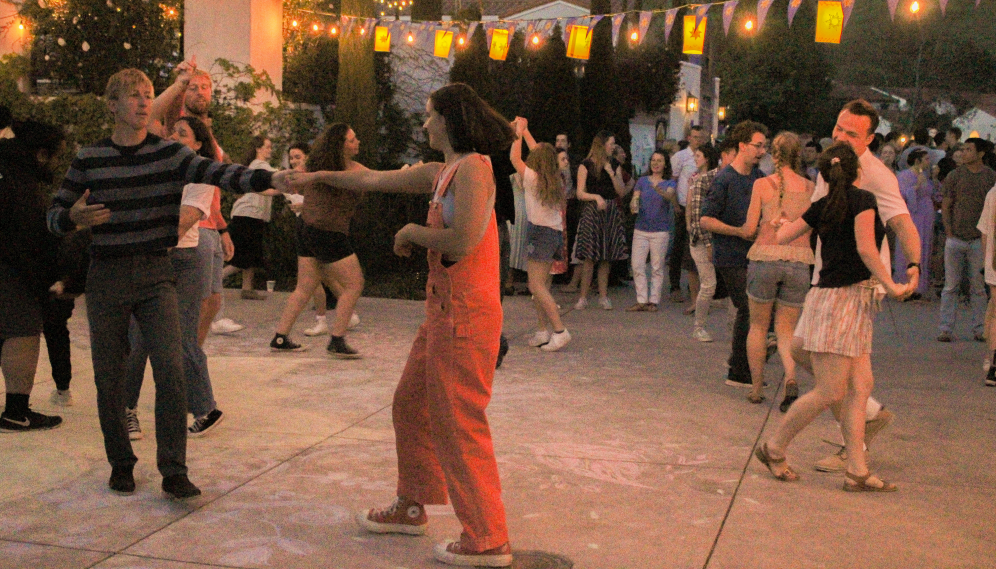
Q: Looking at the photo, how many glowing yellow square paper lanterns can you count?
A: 6